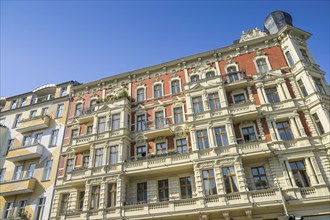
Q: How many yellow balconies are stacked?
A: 3